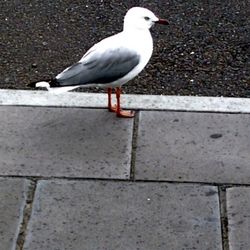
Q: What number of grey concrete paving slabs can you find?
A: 5